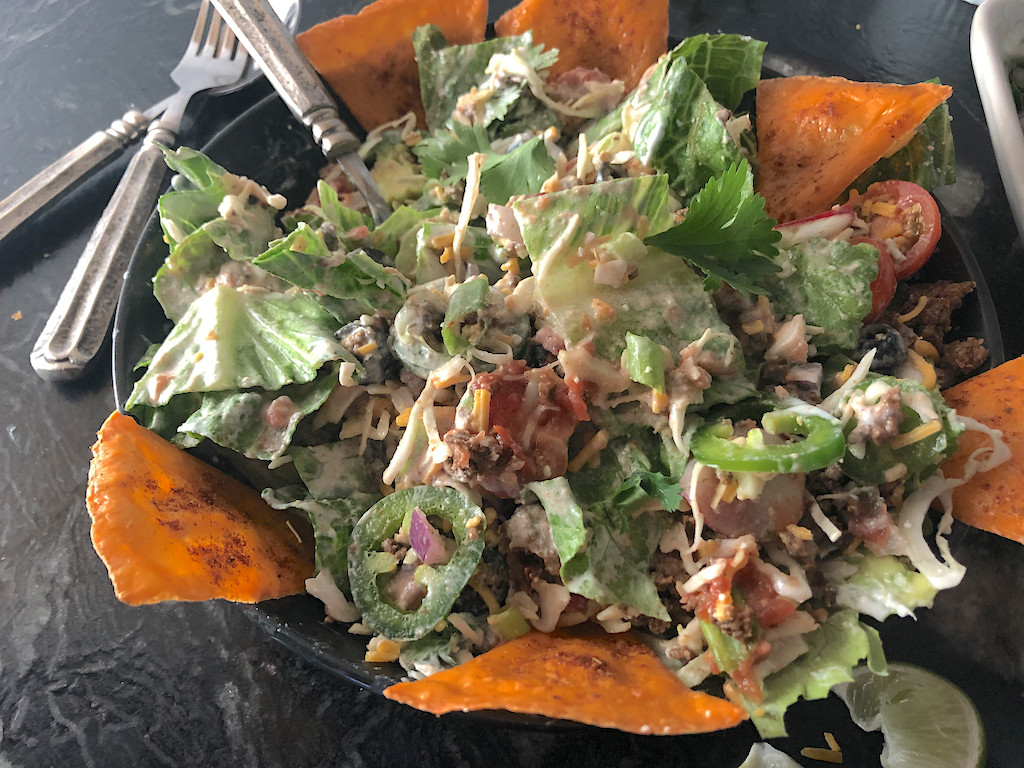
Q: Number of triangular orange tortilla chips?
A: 6